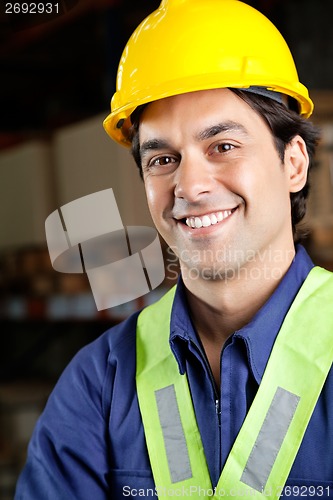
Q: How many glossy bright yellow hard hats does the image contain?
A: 1